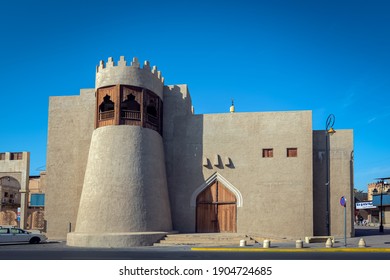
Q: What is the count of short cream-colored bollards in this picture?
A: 5